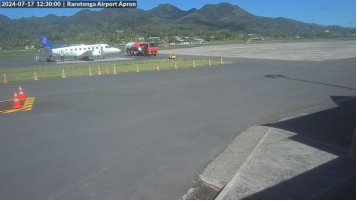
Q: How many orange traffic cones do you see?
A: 15